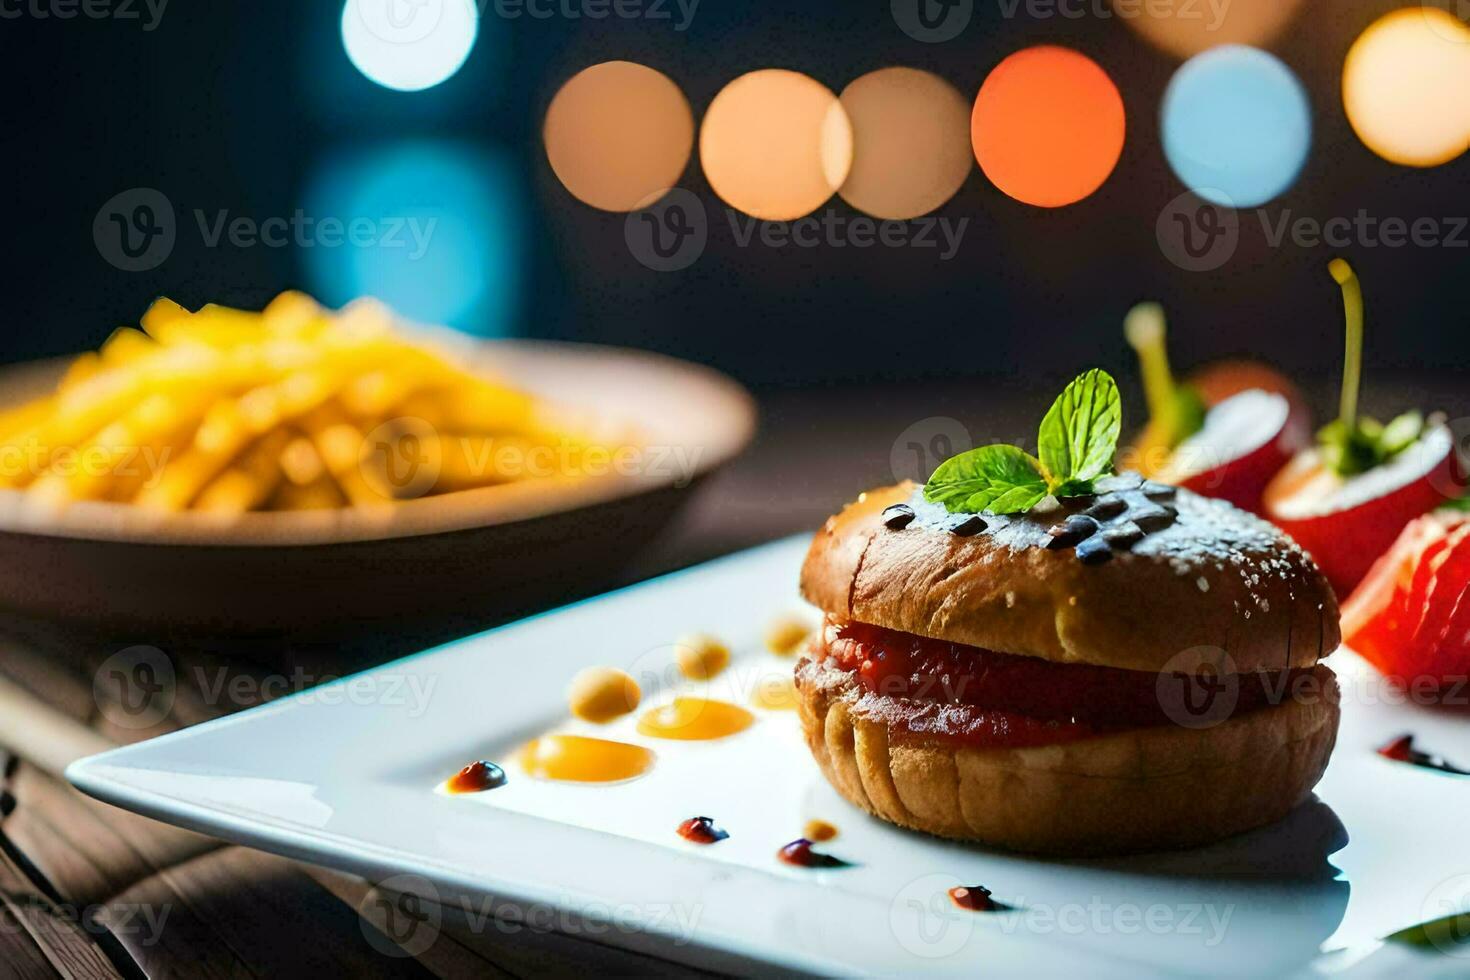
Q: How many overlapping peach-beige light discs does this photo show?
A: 2